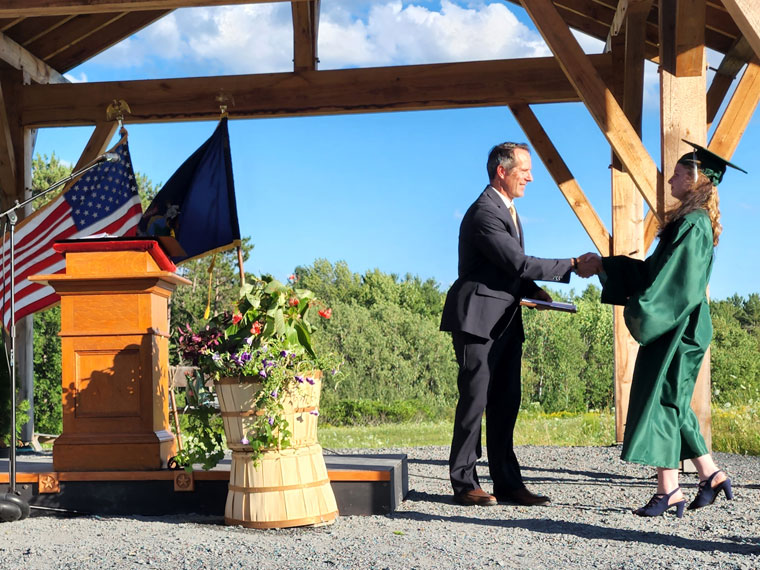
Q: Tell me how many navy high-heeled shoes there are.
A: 2